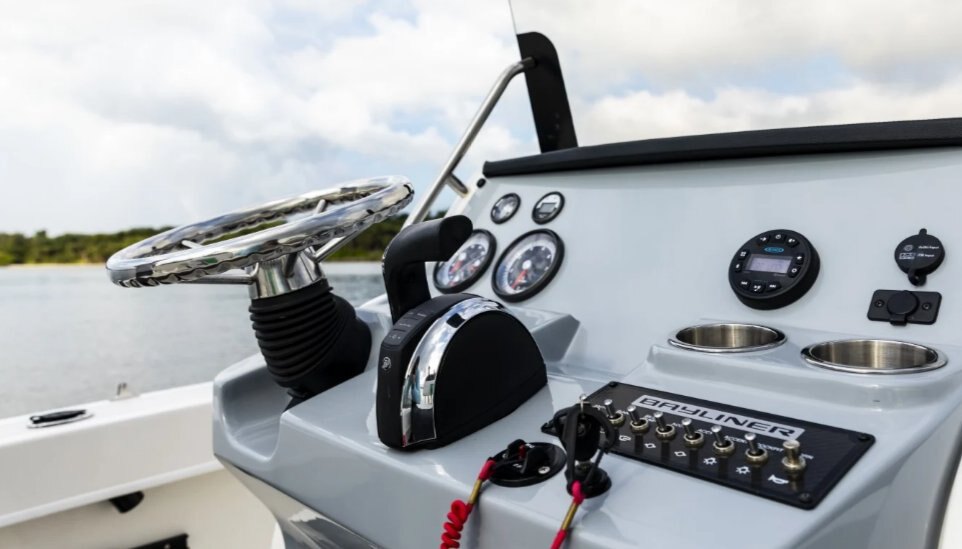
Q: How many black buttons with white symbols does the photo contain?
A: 10